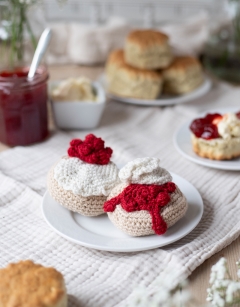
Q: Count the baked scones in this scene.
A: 6